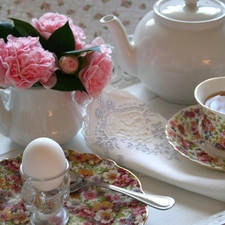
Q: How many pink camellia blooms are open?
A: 3